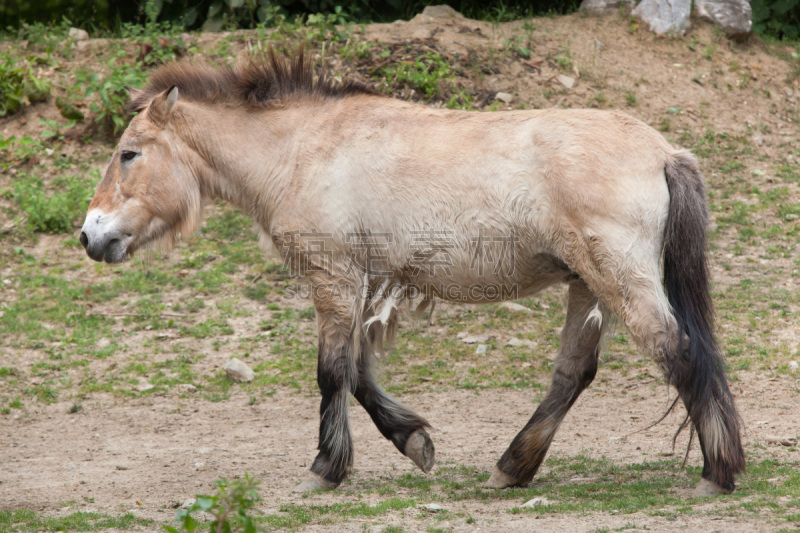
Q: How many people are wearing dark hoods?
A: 0